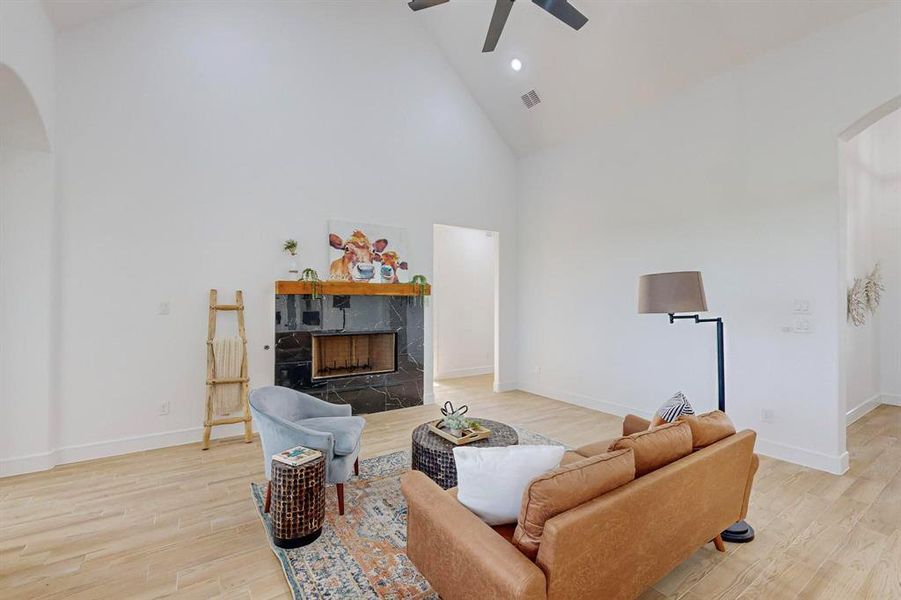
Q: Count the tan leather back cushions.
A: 3